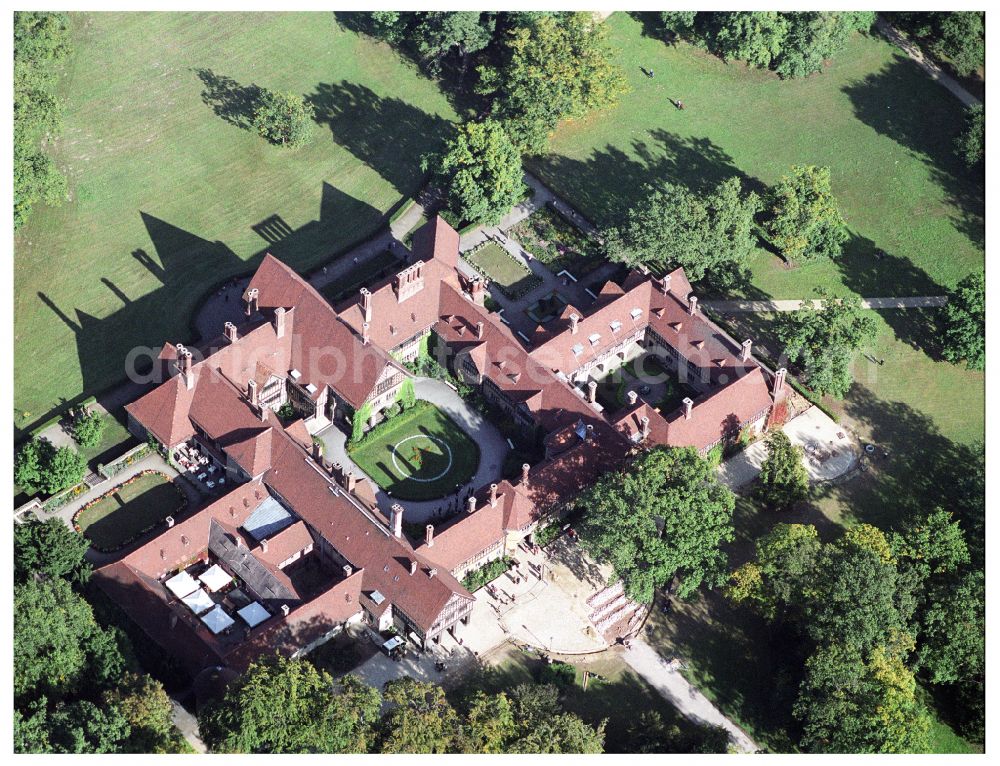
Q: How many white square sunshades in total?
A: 5